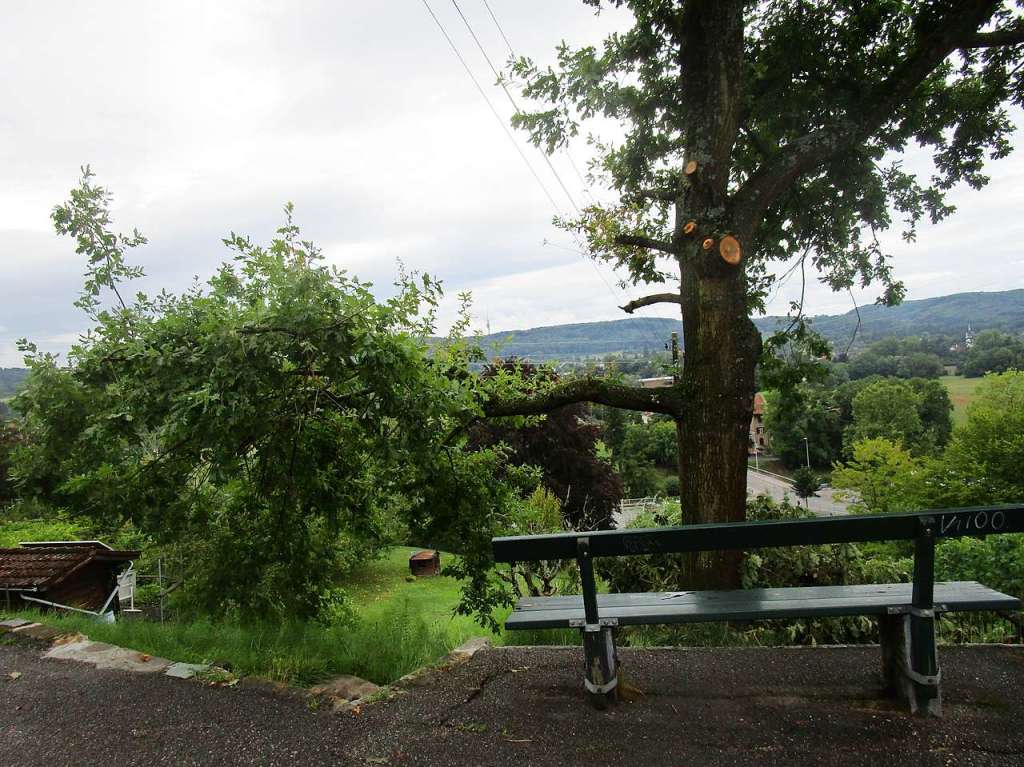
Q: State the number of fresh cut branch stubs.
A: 4